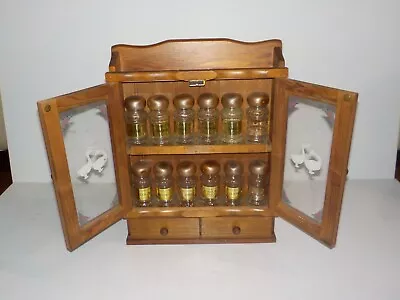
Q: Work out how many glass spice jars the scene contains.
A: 12